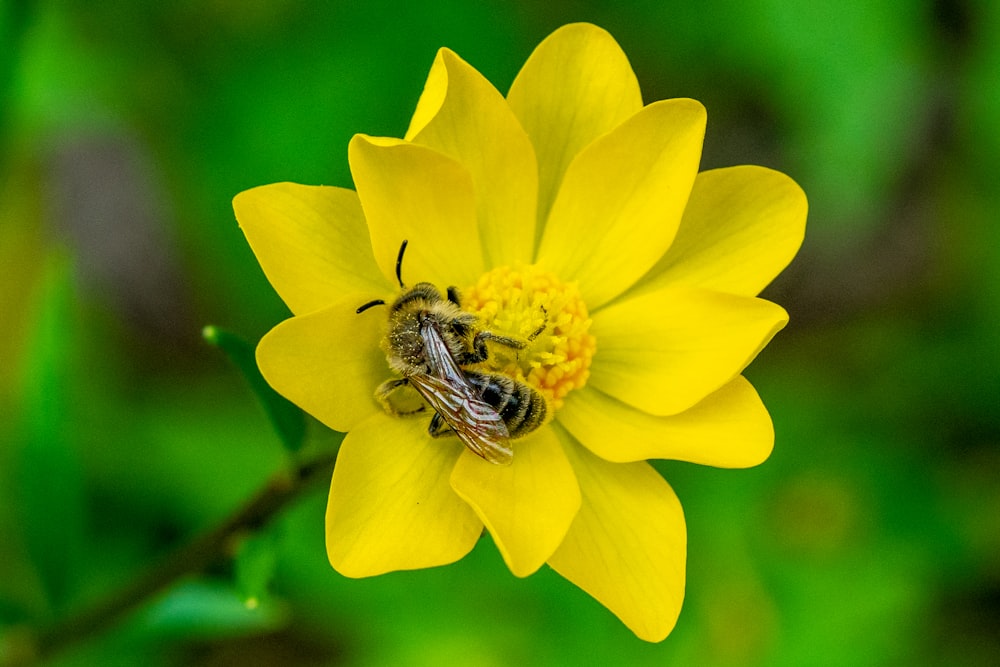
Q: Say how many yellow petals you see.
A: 12